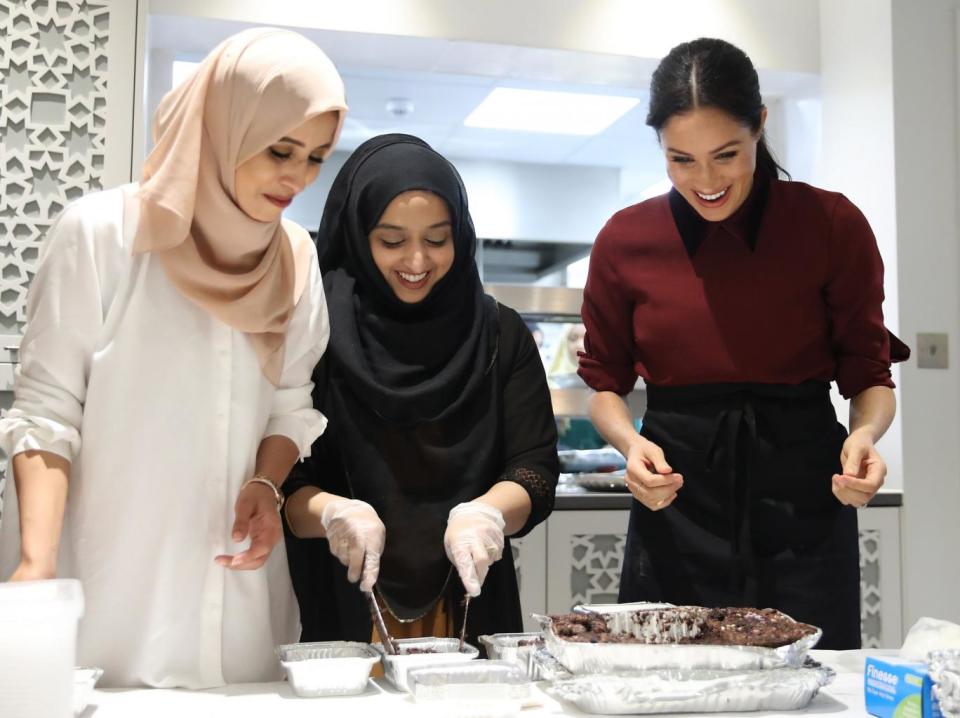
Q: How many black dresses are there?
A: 1